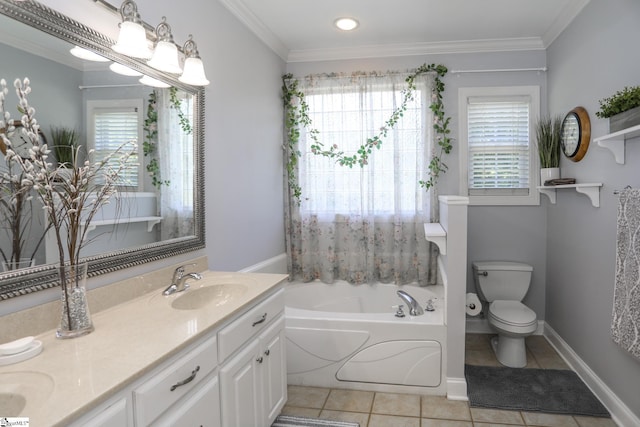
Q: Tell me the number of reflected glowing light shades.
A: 3